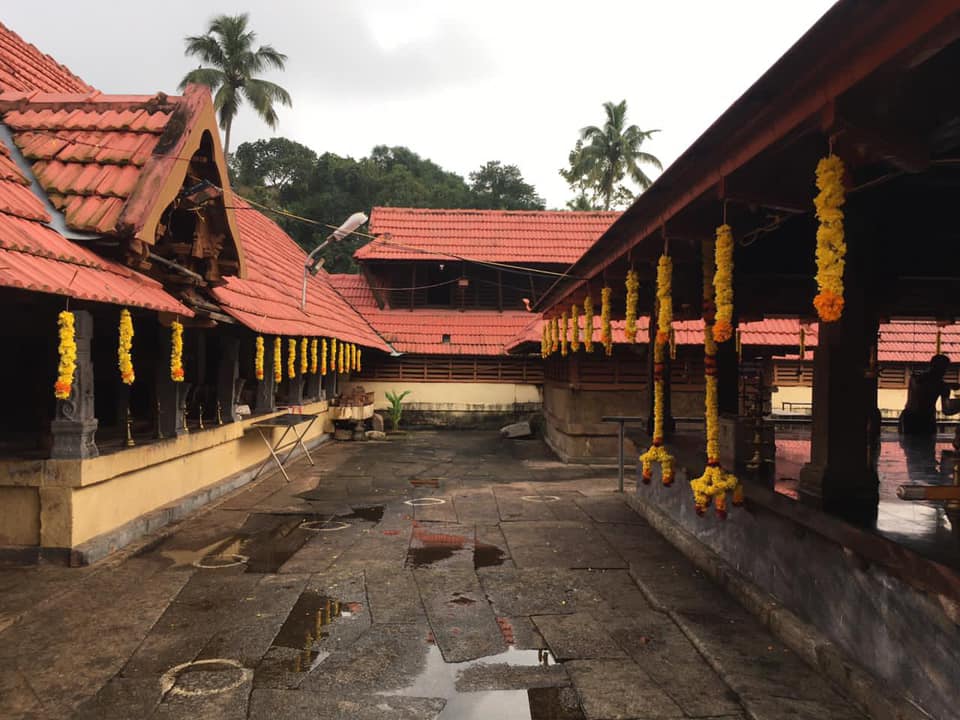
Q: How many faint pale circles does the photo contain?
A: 5